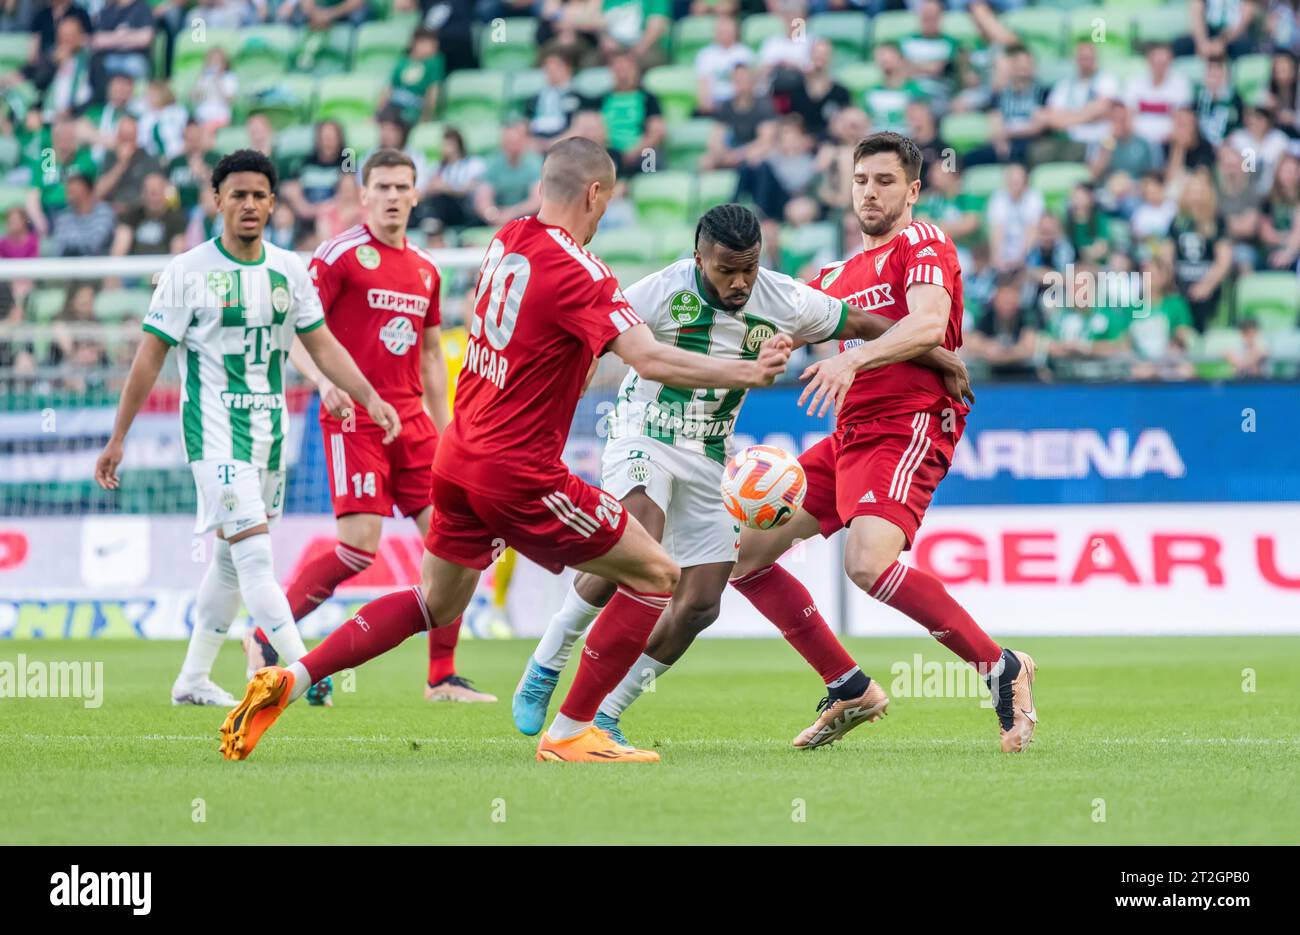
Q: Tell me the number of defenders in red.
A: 3